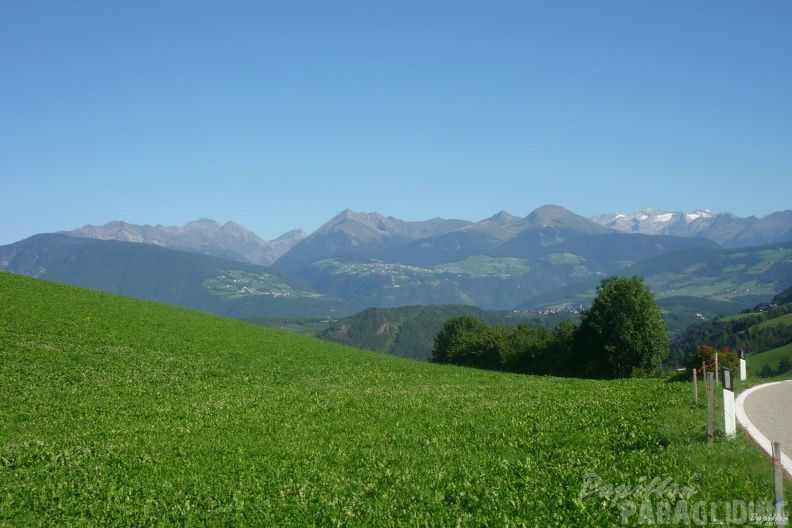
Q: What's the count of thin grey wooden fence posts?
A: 5